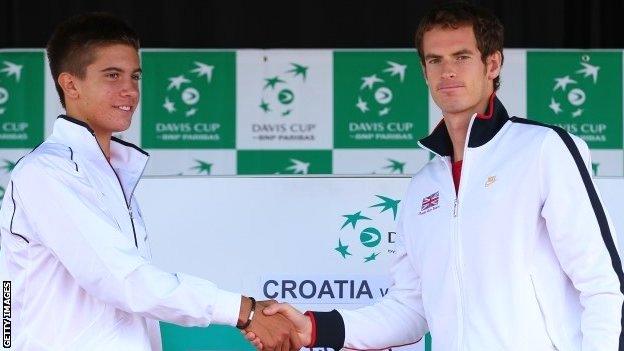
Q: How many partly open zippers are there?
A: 2